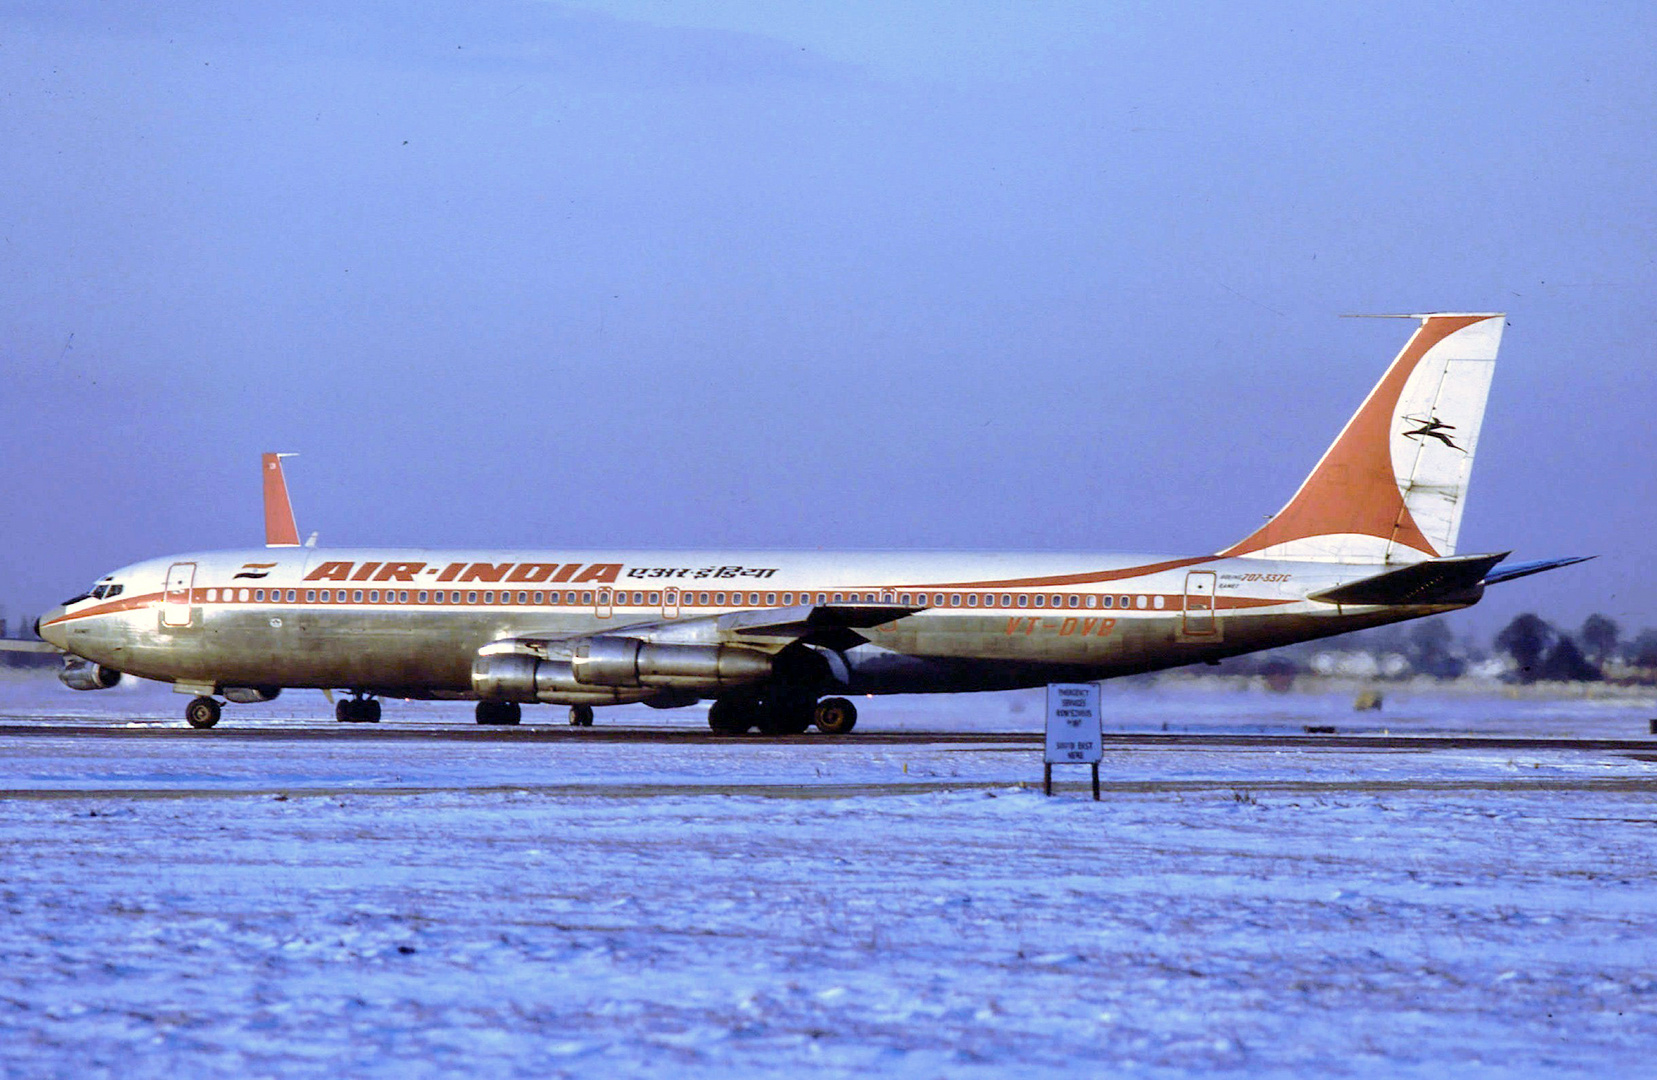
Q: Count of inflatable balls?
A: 0